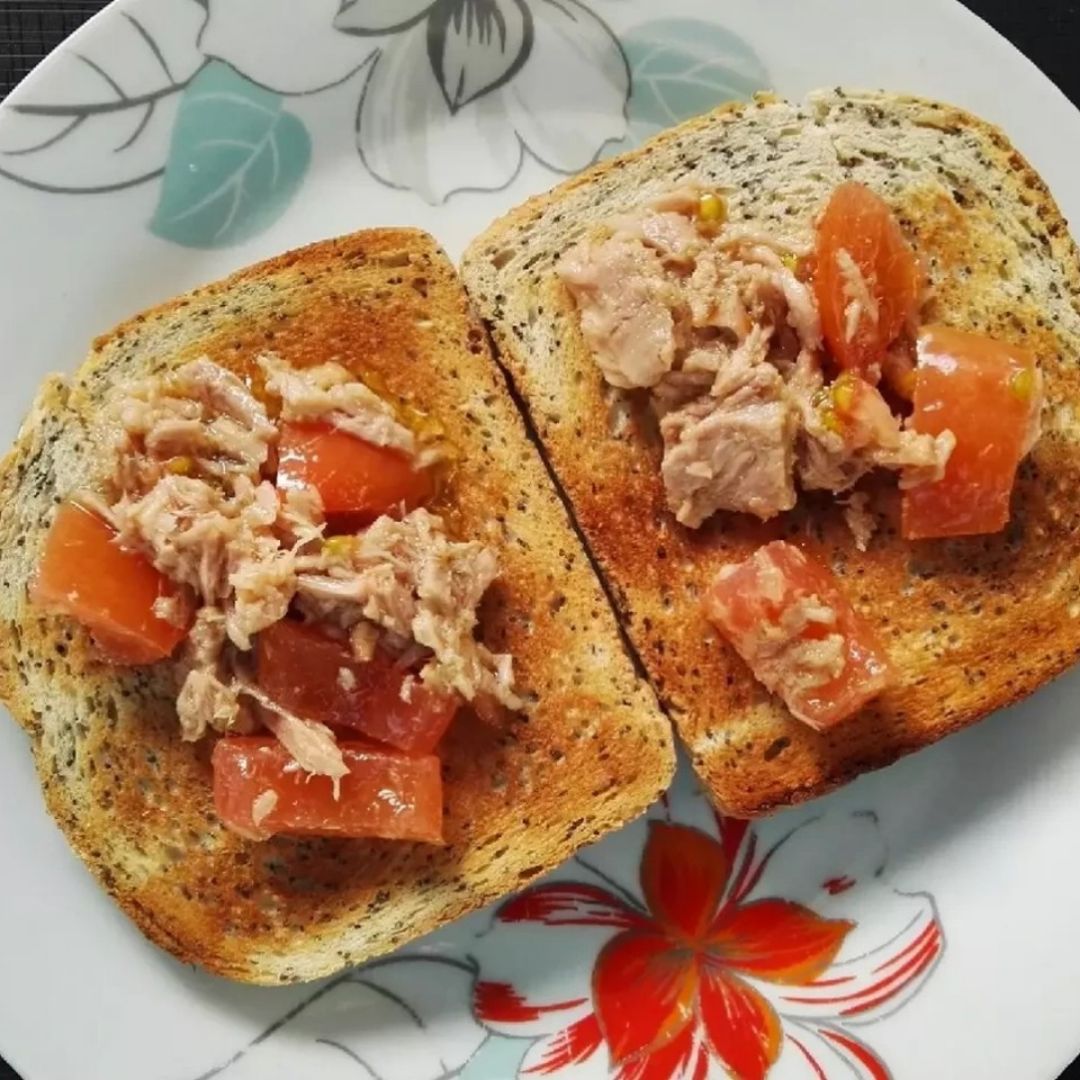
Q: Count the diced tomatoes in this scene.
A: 7